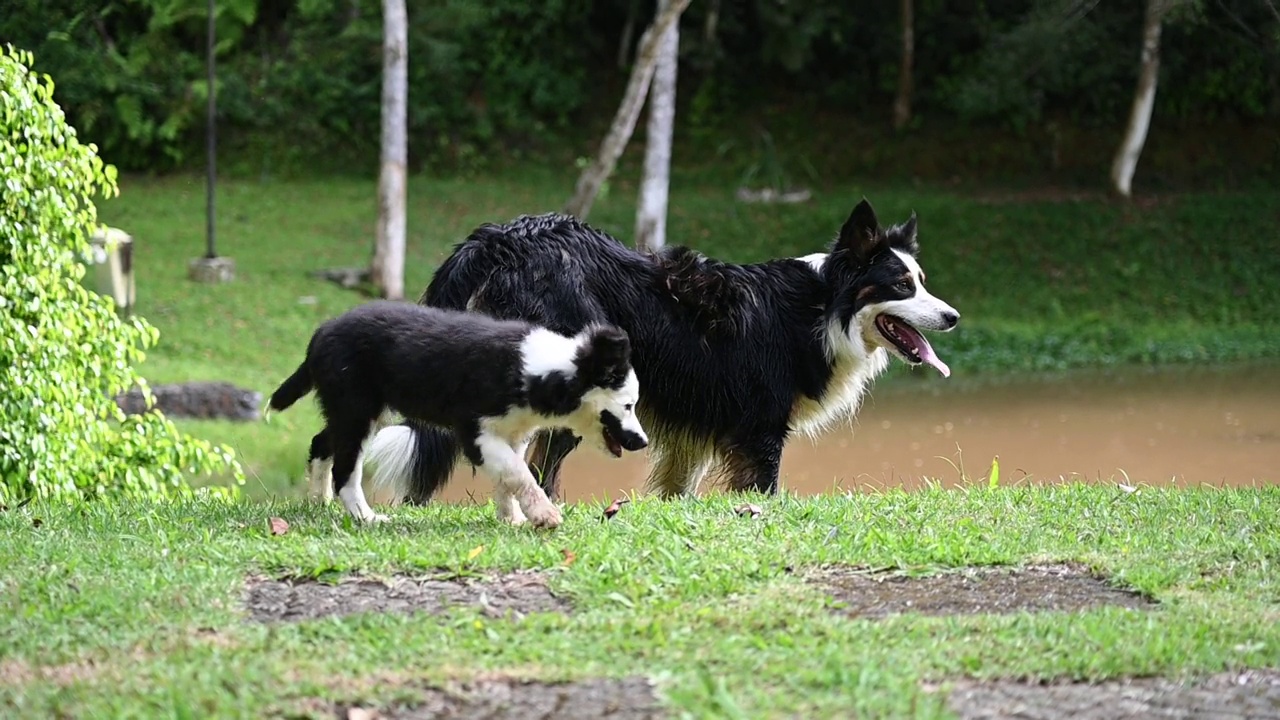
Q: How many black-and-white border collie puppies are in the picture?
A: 1